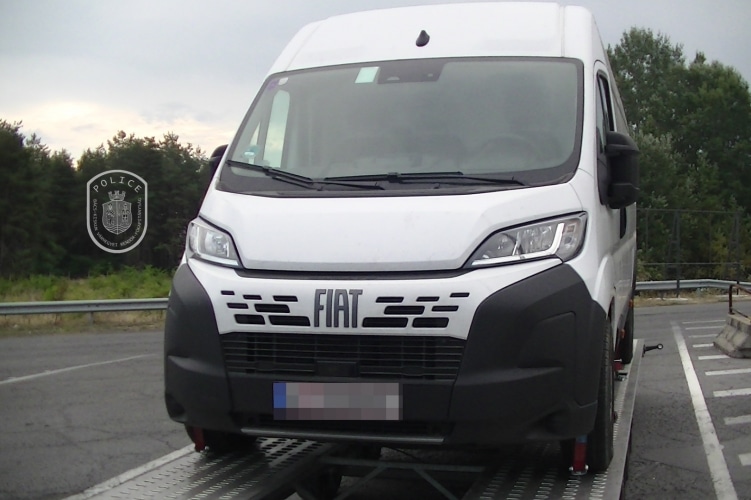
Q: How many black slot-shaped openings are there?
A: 14